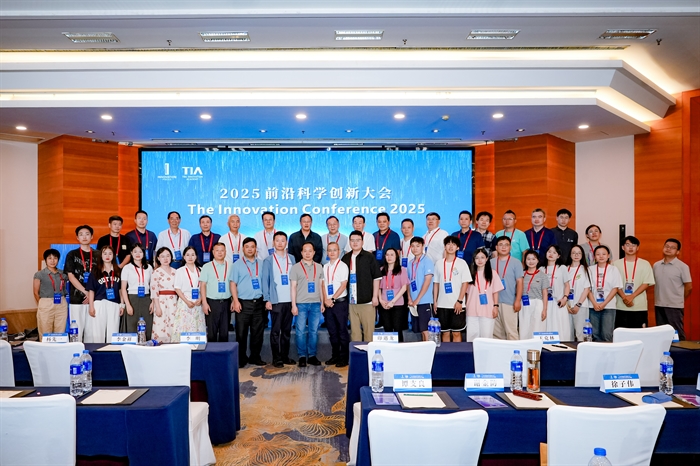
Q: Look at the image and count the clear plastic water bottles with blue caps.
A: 12